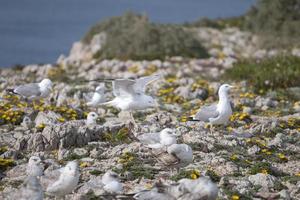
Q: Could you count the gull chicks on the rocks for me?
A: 0